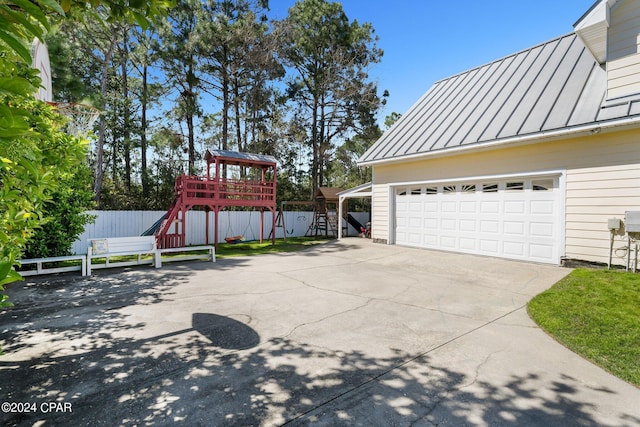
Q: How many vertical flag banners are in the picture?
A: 0